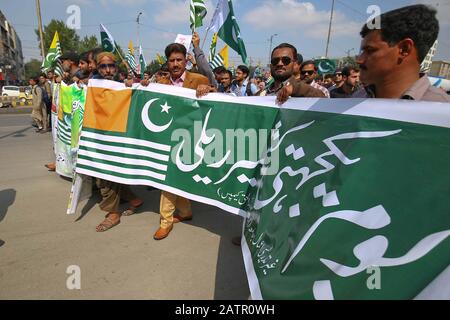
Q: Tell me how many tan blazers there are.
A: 1